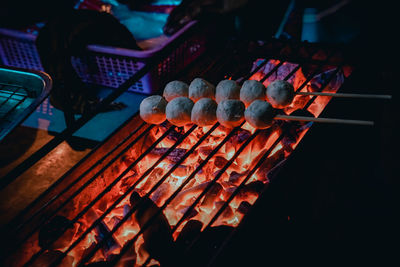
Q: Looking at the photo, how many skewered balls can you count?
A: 10